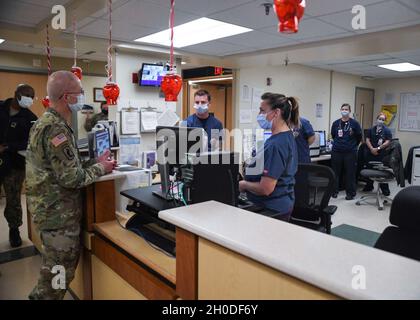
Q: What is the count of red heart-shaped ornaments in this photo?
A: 5